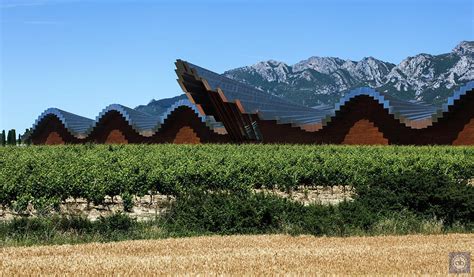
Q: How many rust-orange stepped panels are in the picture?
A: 5